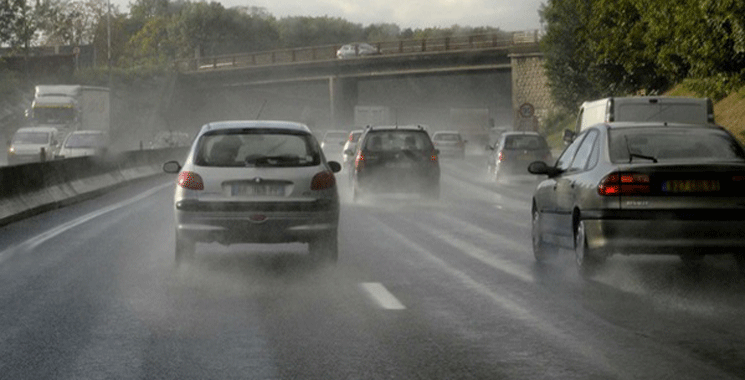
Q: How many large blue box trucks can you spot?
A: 0